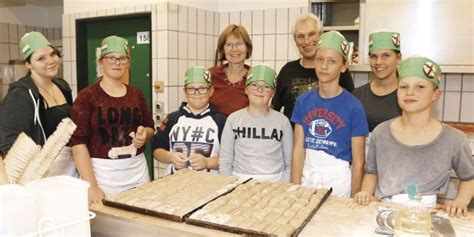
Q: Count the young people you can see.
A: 7